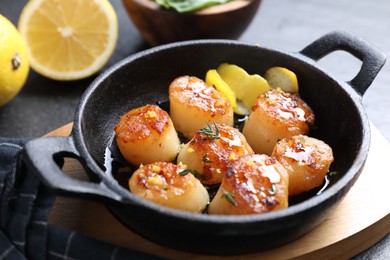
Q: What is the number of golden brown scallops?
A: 7